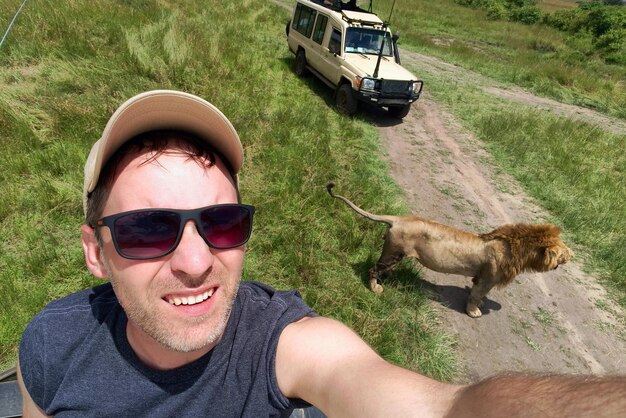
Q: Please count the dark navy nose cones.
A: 0